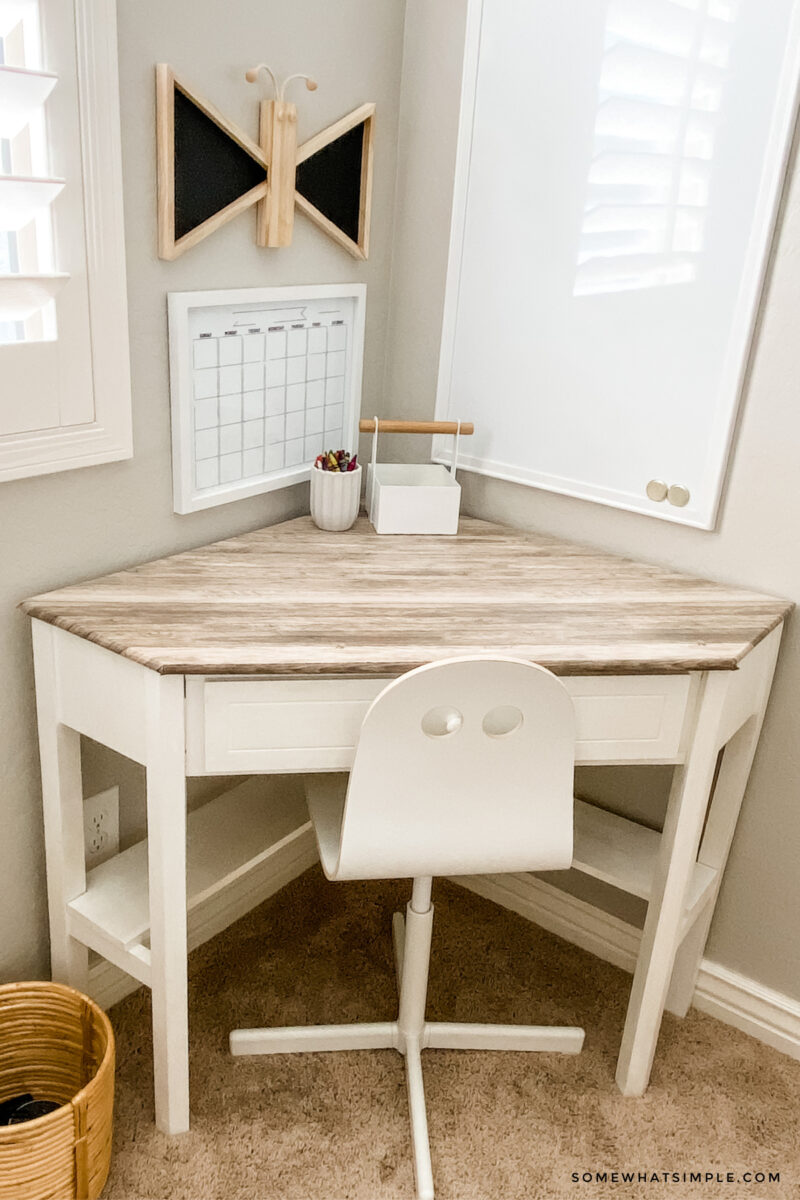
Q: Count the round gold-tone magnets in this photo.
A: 2